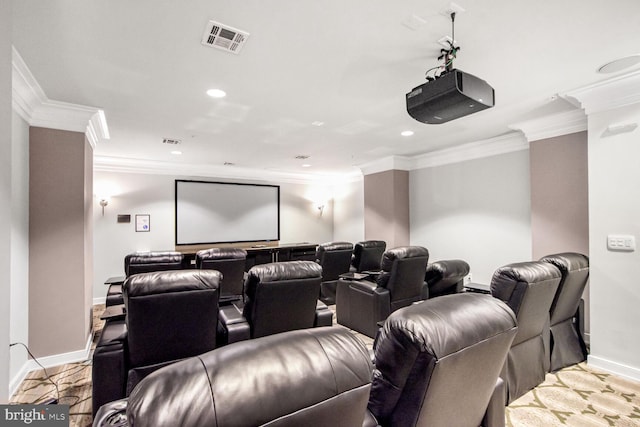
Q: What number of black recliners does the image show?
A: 12